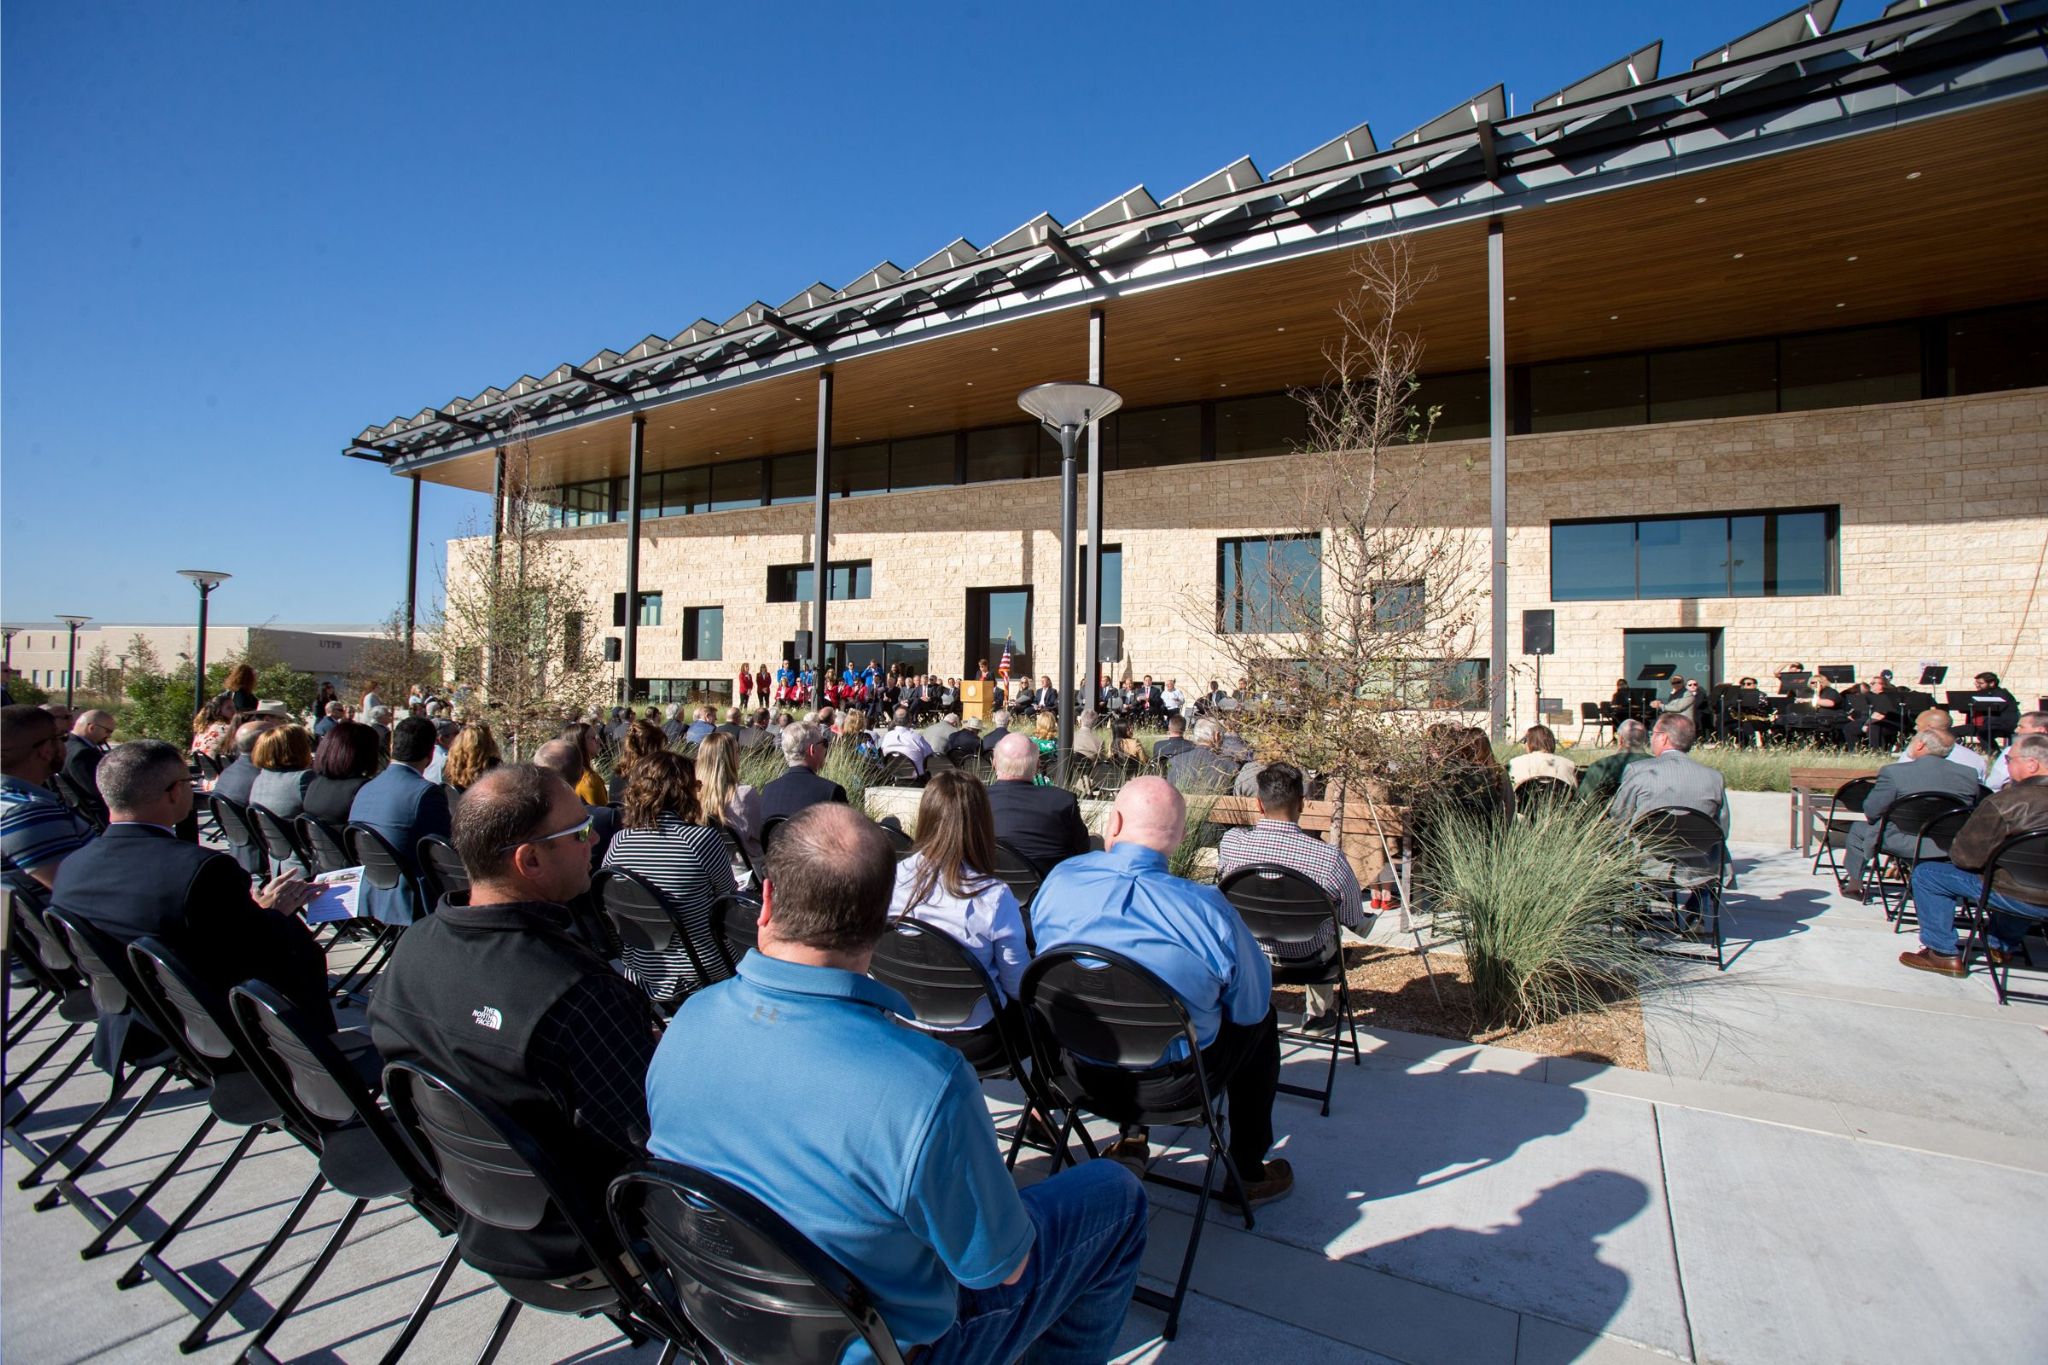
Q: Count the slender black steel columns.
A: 6